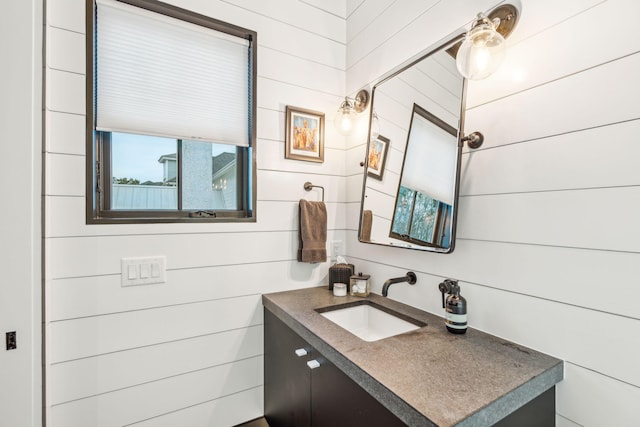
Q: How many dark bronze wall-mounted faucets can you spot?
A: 1